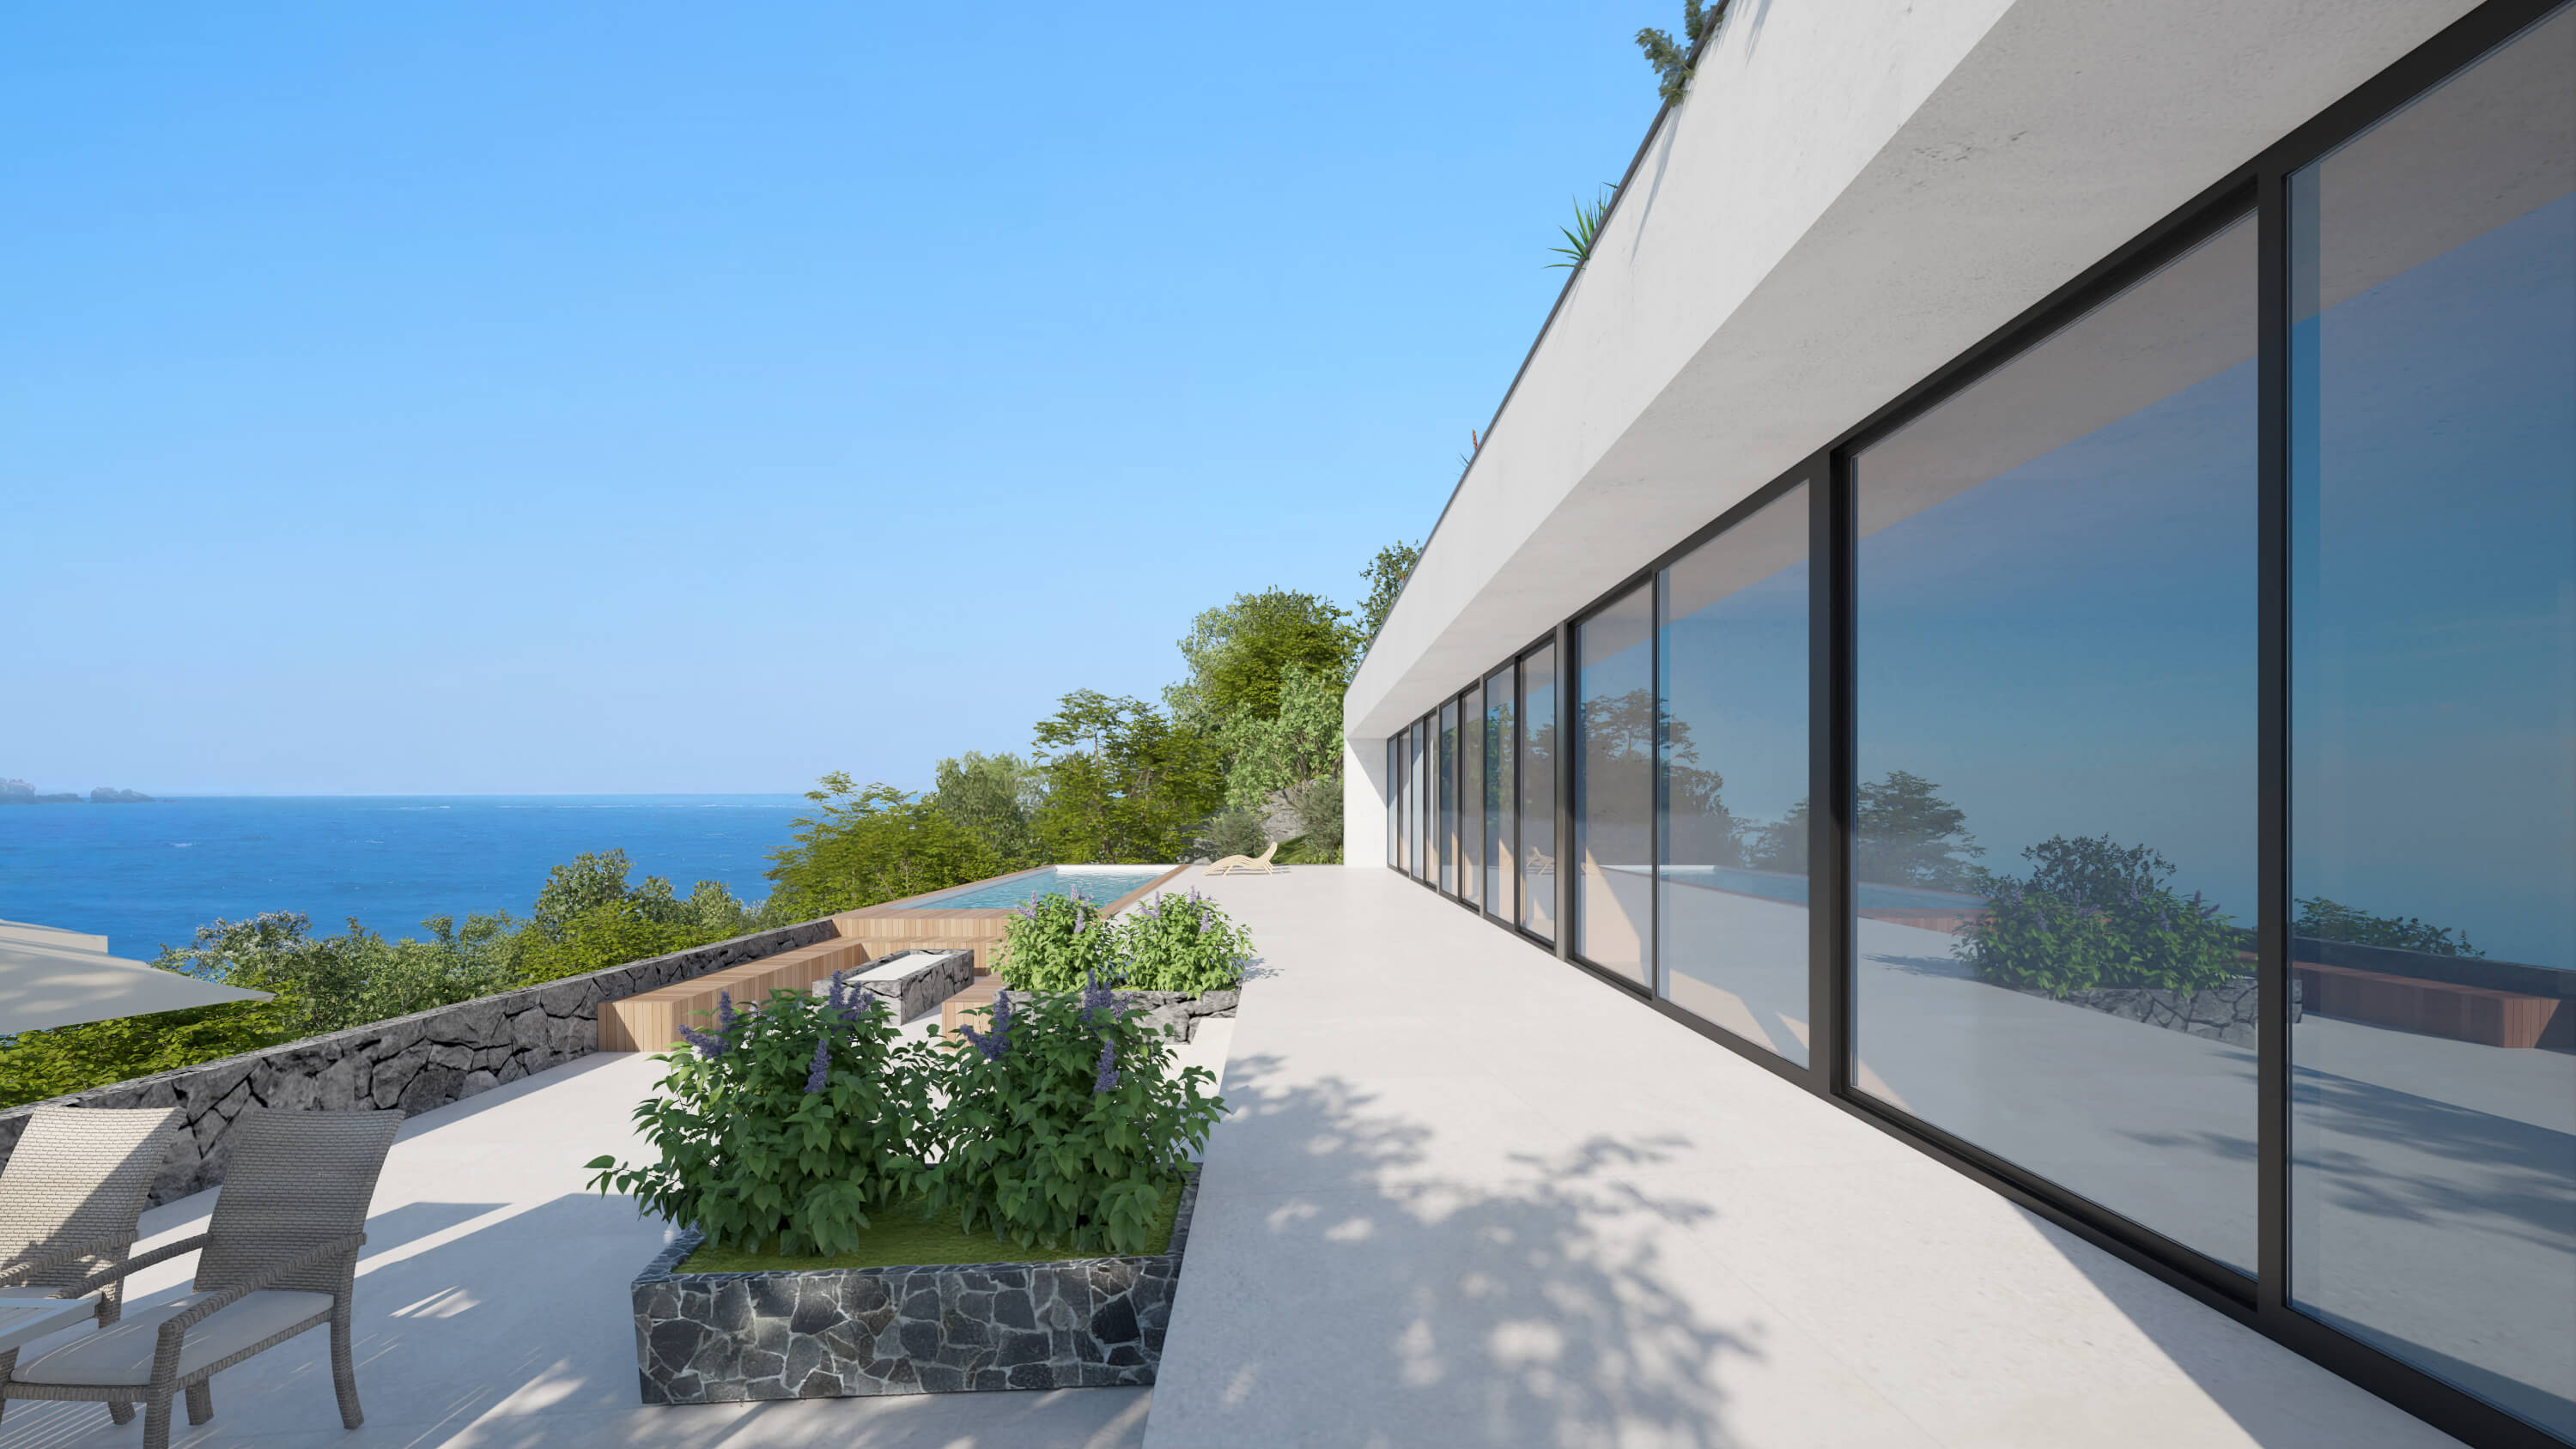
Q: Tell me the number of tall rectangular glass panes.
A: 12